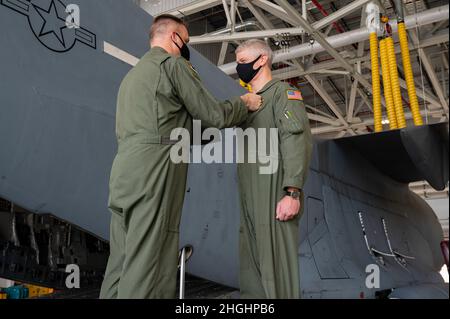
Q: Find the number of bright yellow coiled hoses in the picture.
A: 4